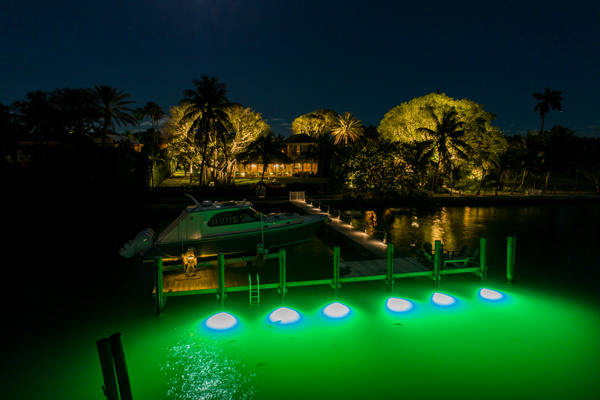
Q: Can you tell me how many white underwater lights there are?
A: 6